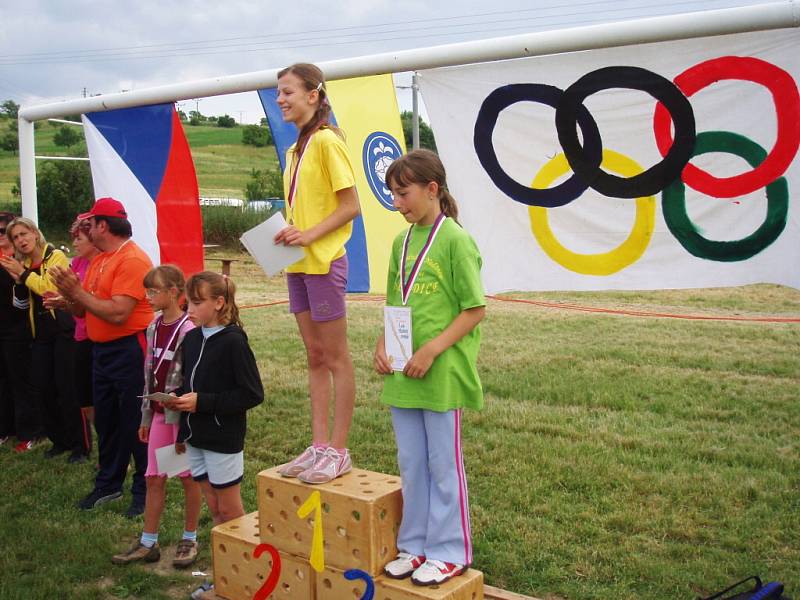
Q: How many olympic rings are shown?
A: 5